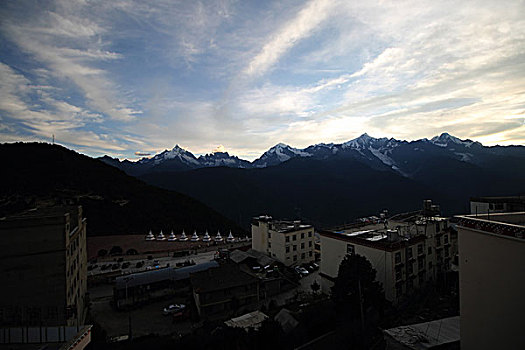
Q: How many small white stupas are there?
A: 8